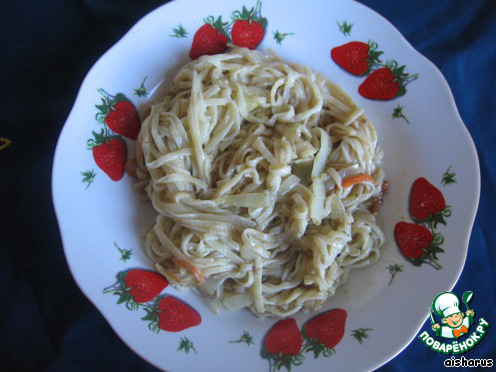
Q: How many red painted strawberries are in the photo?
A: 12